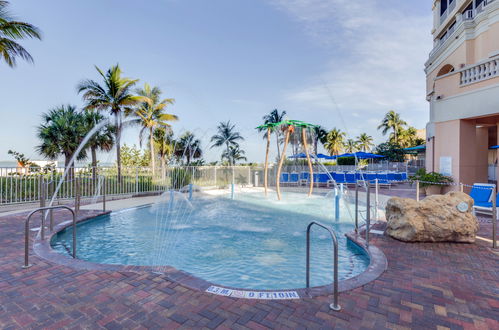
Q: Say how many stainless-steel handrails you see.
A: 2